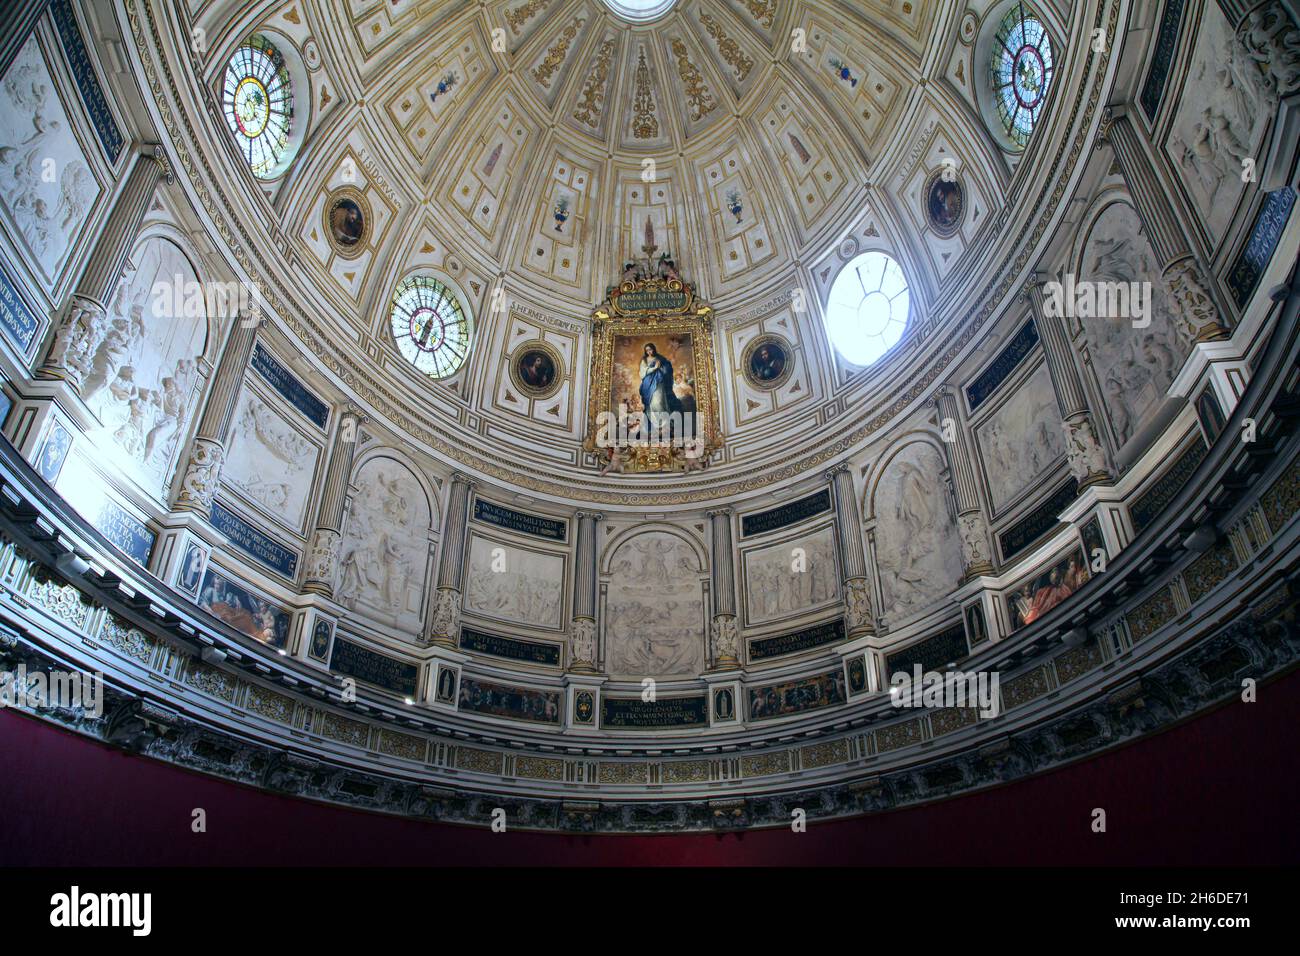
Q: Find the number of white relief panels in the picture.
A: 11